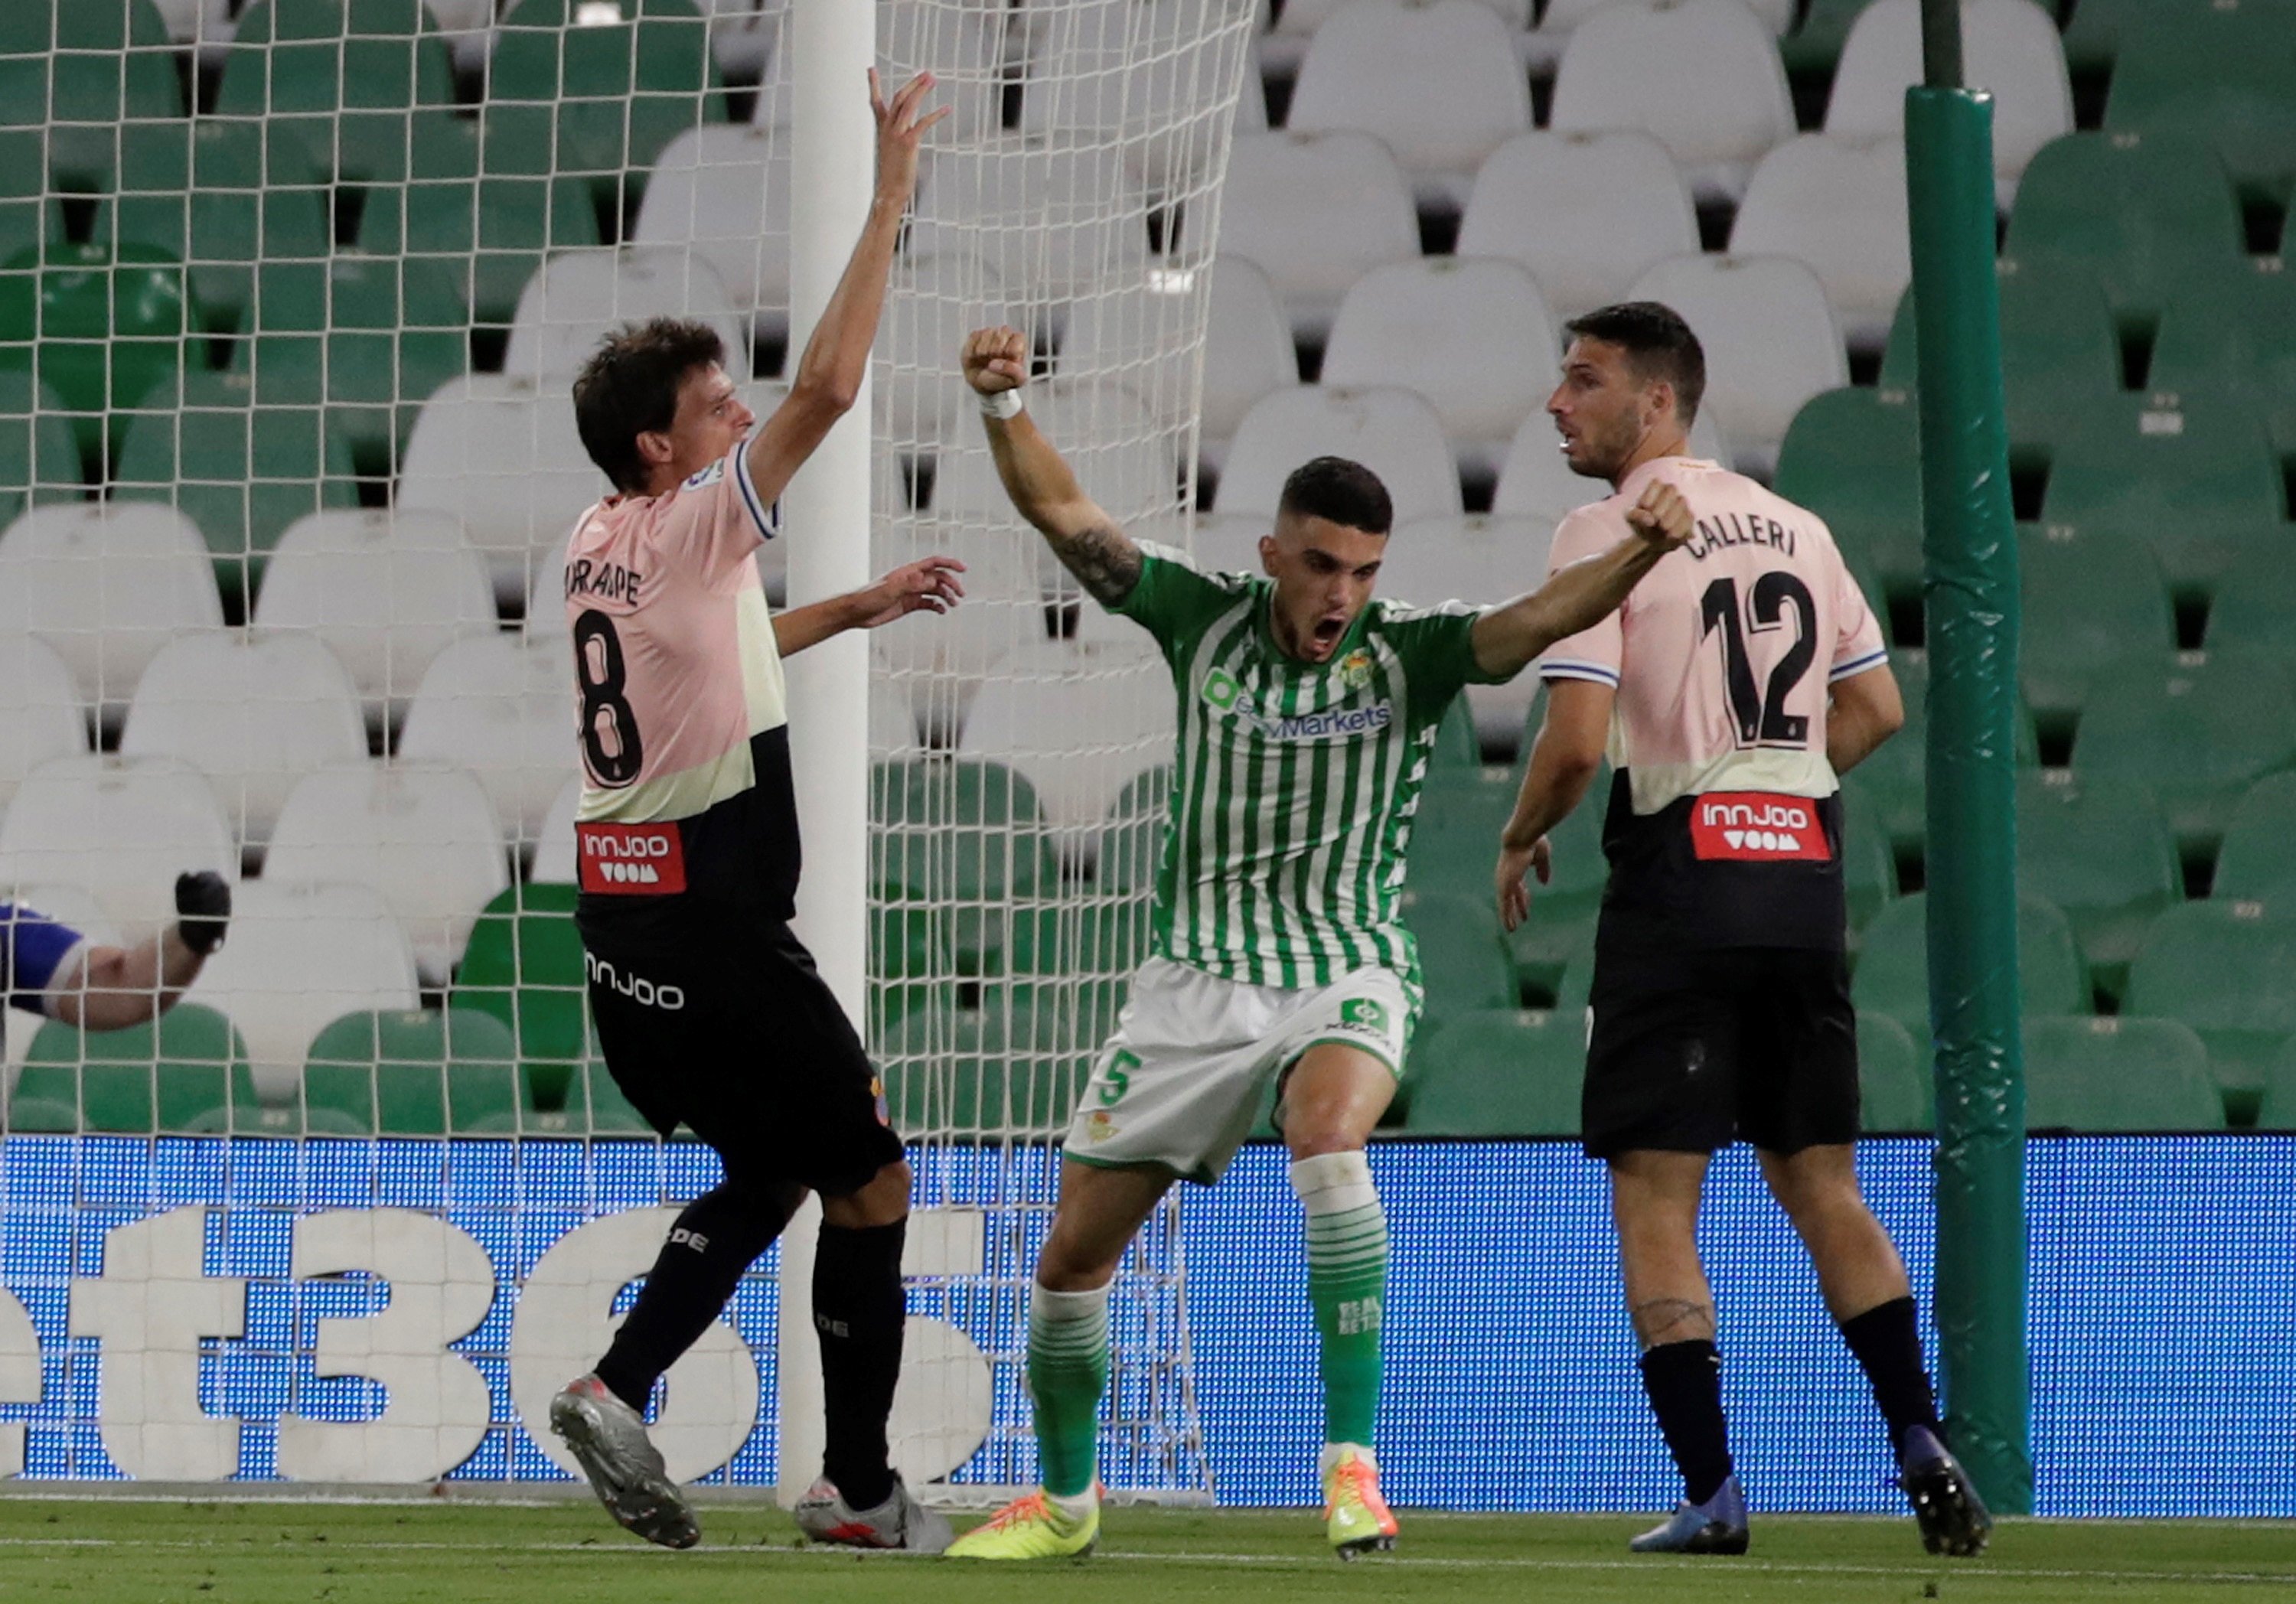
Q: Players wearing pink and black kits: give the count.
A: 2